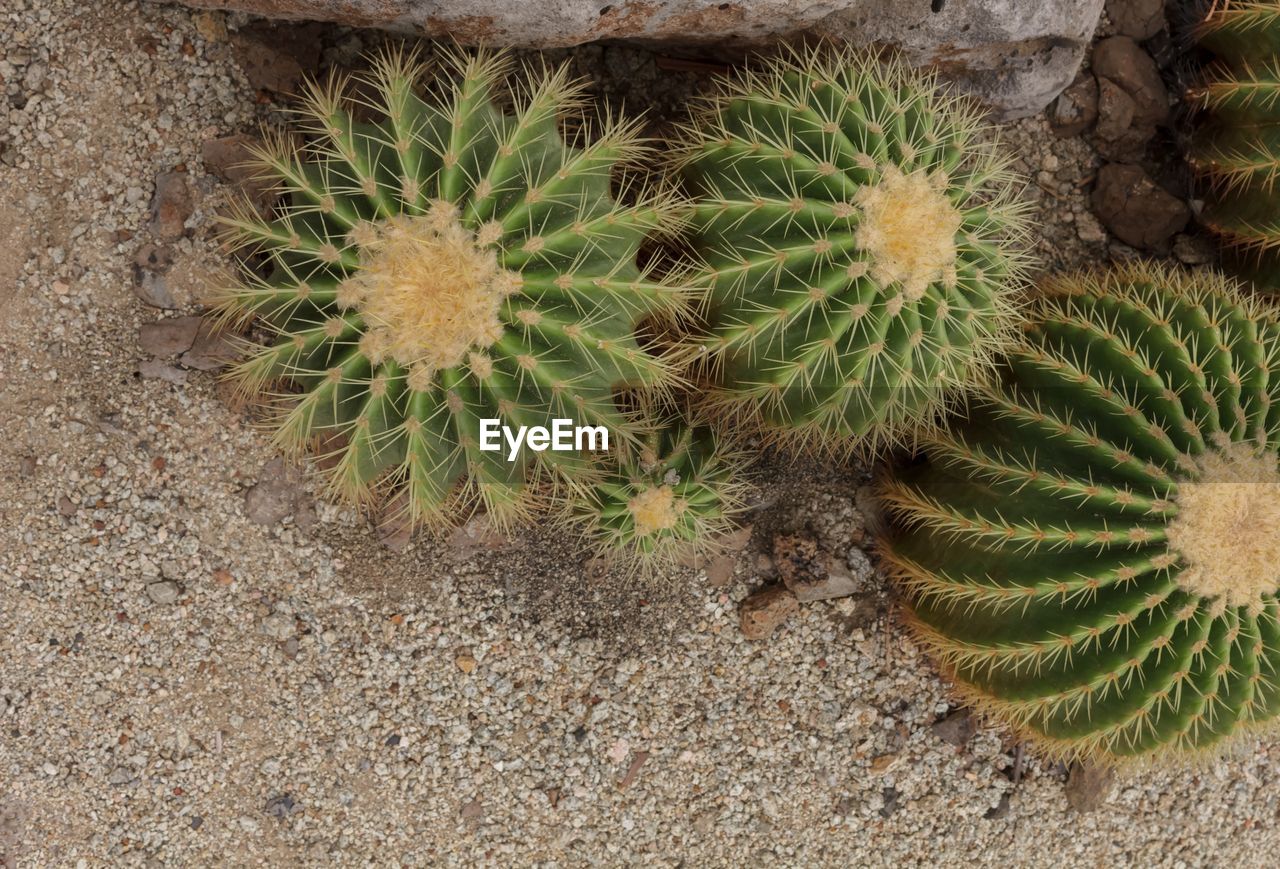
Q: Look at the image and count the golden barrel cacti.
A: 5